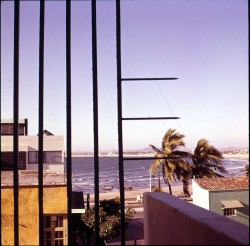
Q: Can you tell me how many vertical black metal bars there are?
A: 5